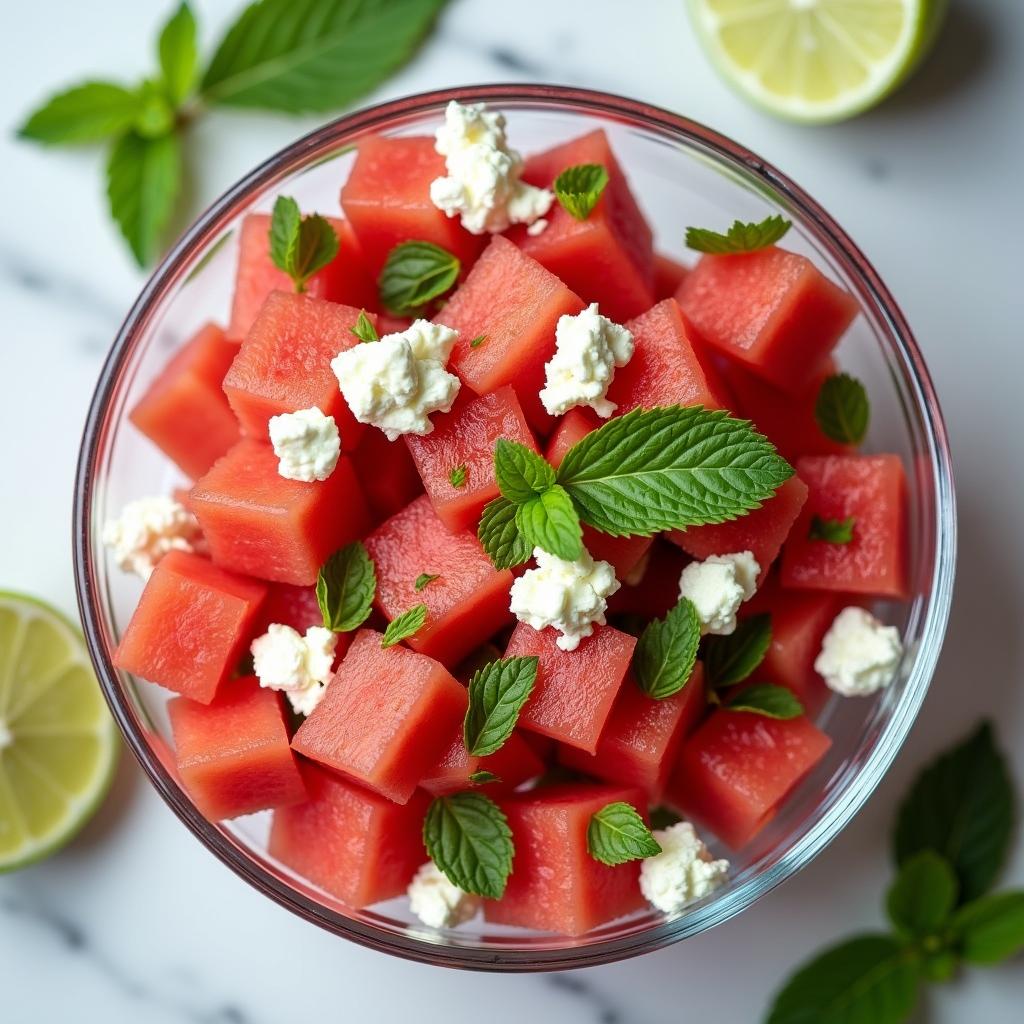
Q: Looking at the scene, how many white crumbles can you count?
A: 11